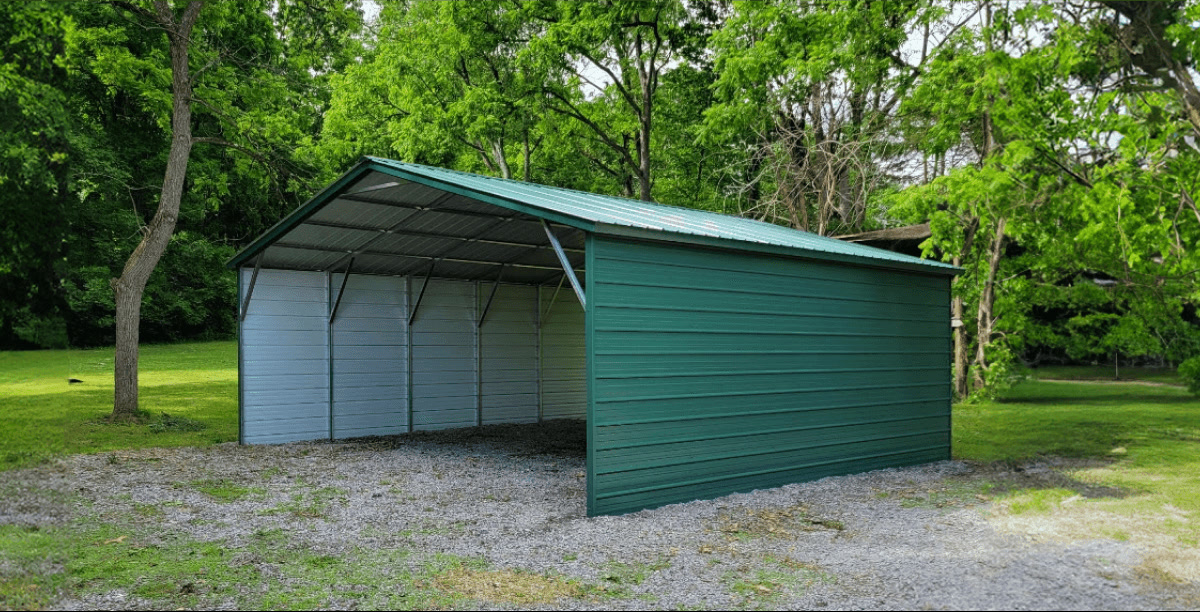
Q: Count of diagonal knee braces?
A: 6